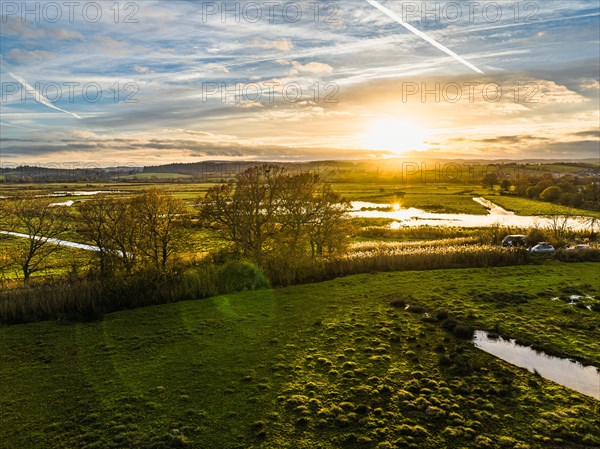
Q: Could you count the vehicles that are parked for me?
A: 3